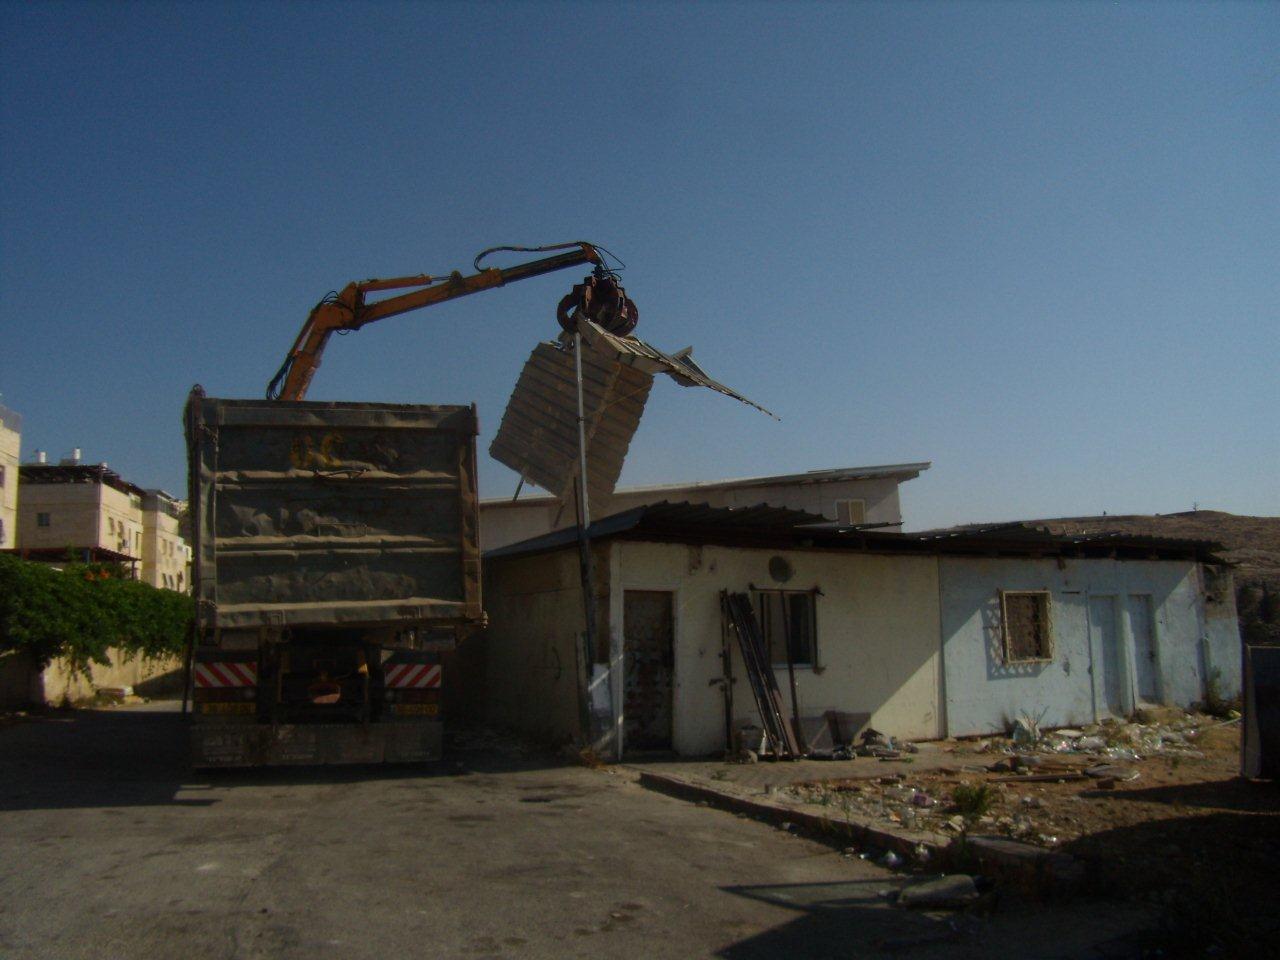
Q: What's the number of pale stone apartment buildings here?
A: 3